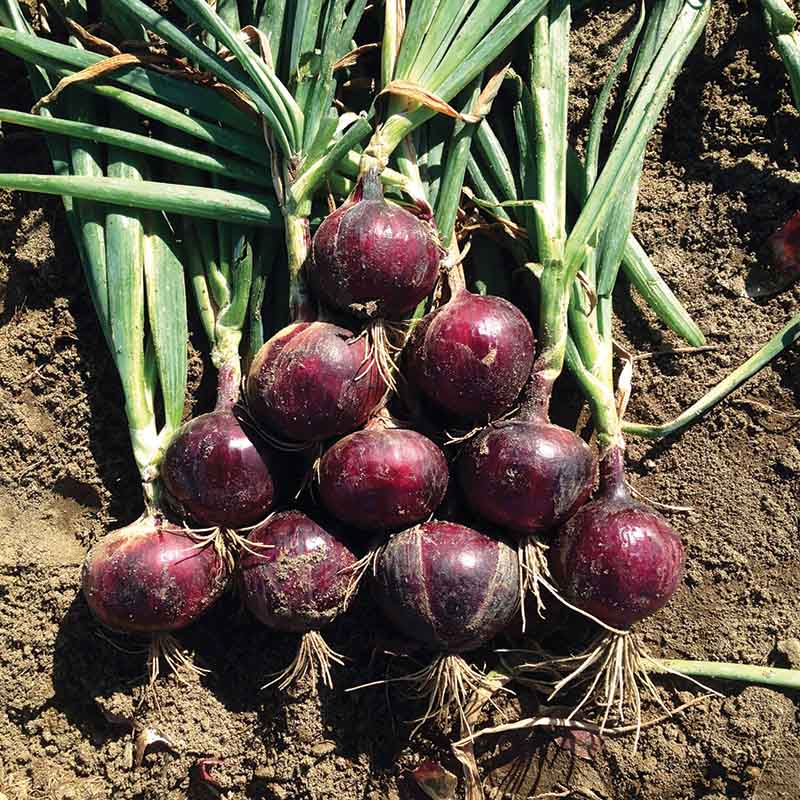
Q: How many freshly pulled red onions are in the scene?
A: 10